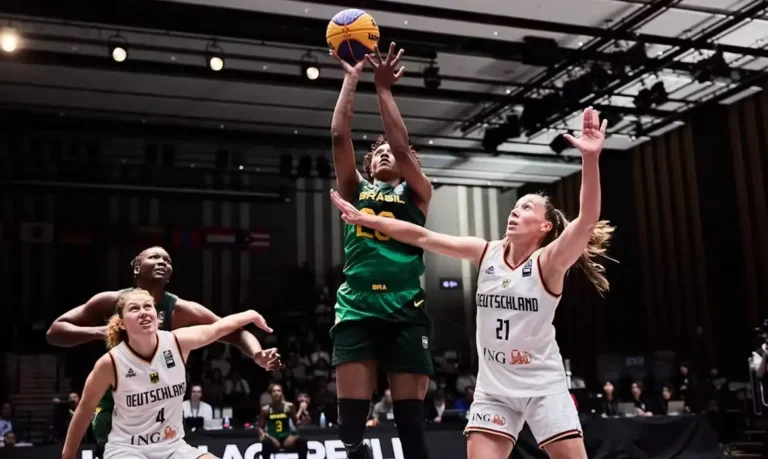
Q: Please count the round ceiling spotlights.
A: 4